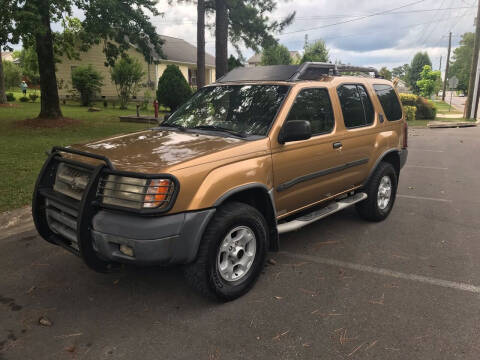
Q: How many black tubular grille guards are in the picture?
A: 1